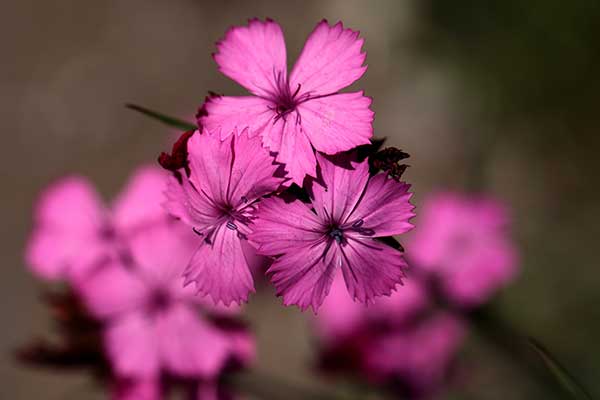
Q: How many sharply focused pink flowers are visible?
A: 3